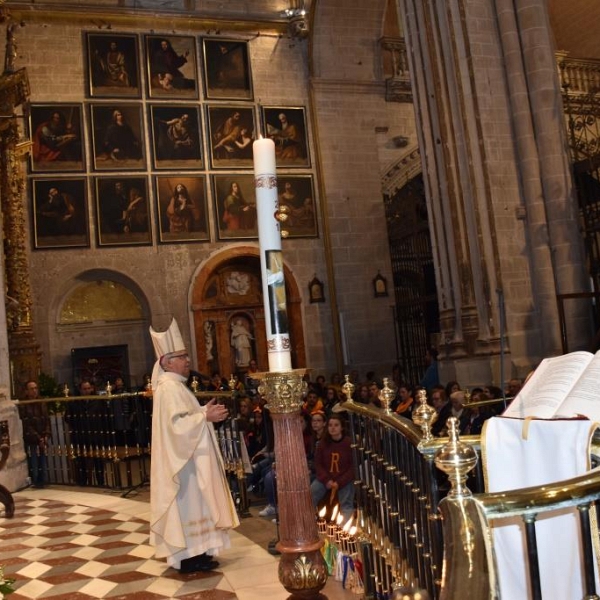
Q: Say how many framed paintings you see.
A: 13